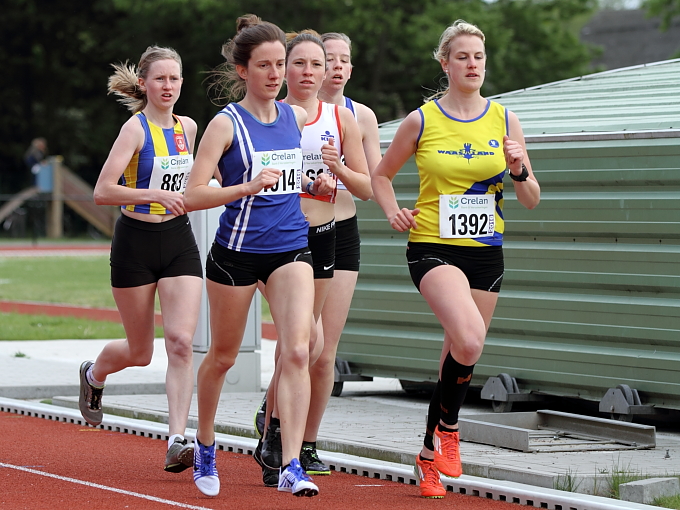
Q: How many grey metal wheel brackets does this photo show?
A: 3